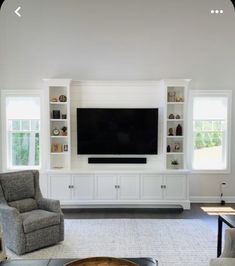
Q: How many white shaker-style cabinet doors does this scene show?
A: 6